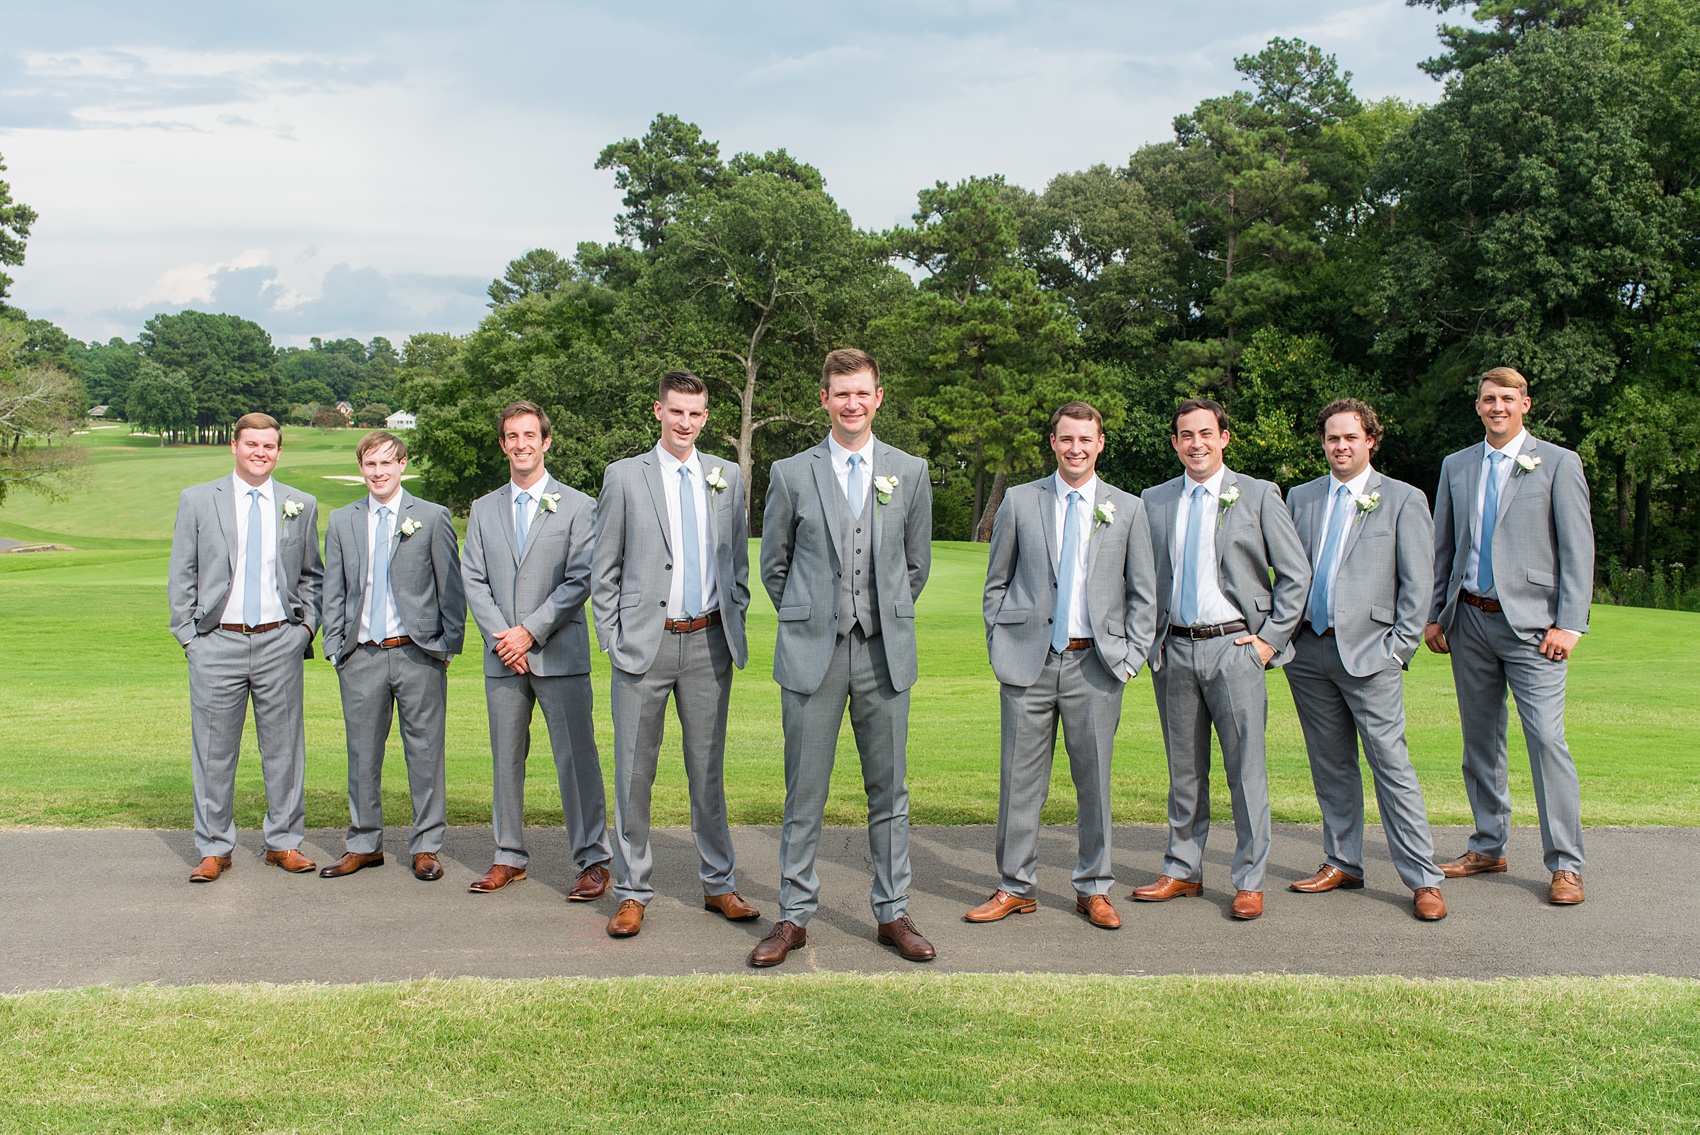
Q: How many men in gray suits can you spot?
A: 9